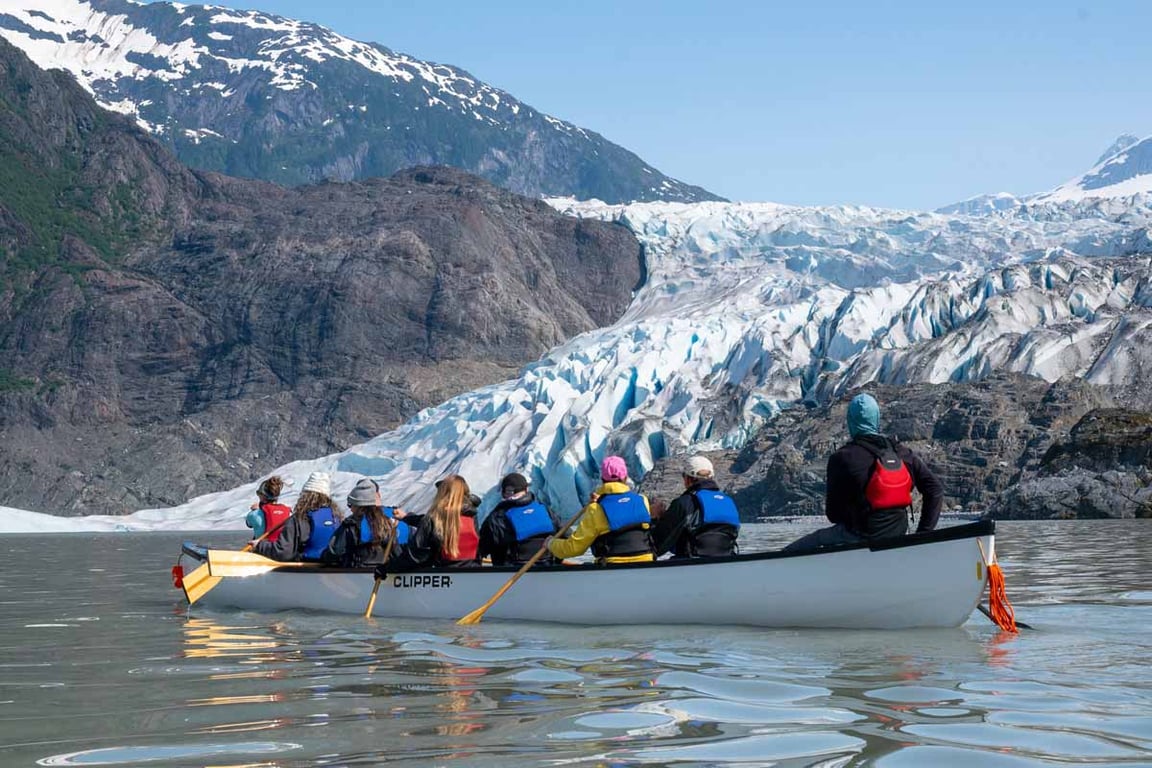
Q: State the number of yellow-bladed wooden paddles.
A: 4